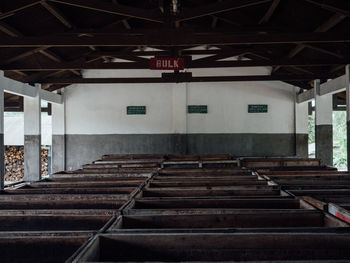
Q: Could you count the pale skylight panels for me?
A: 0